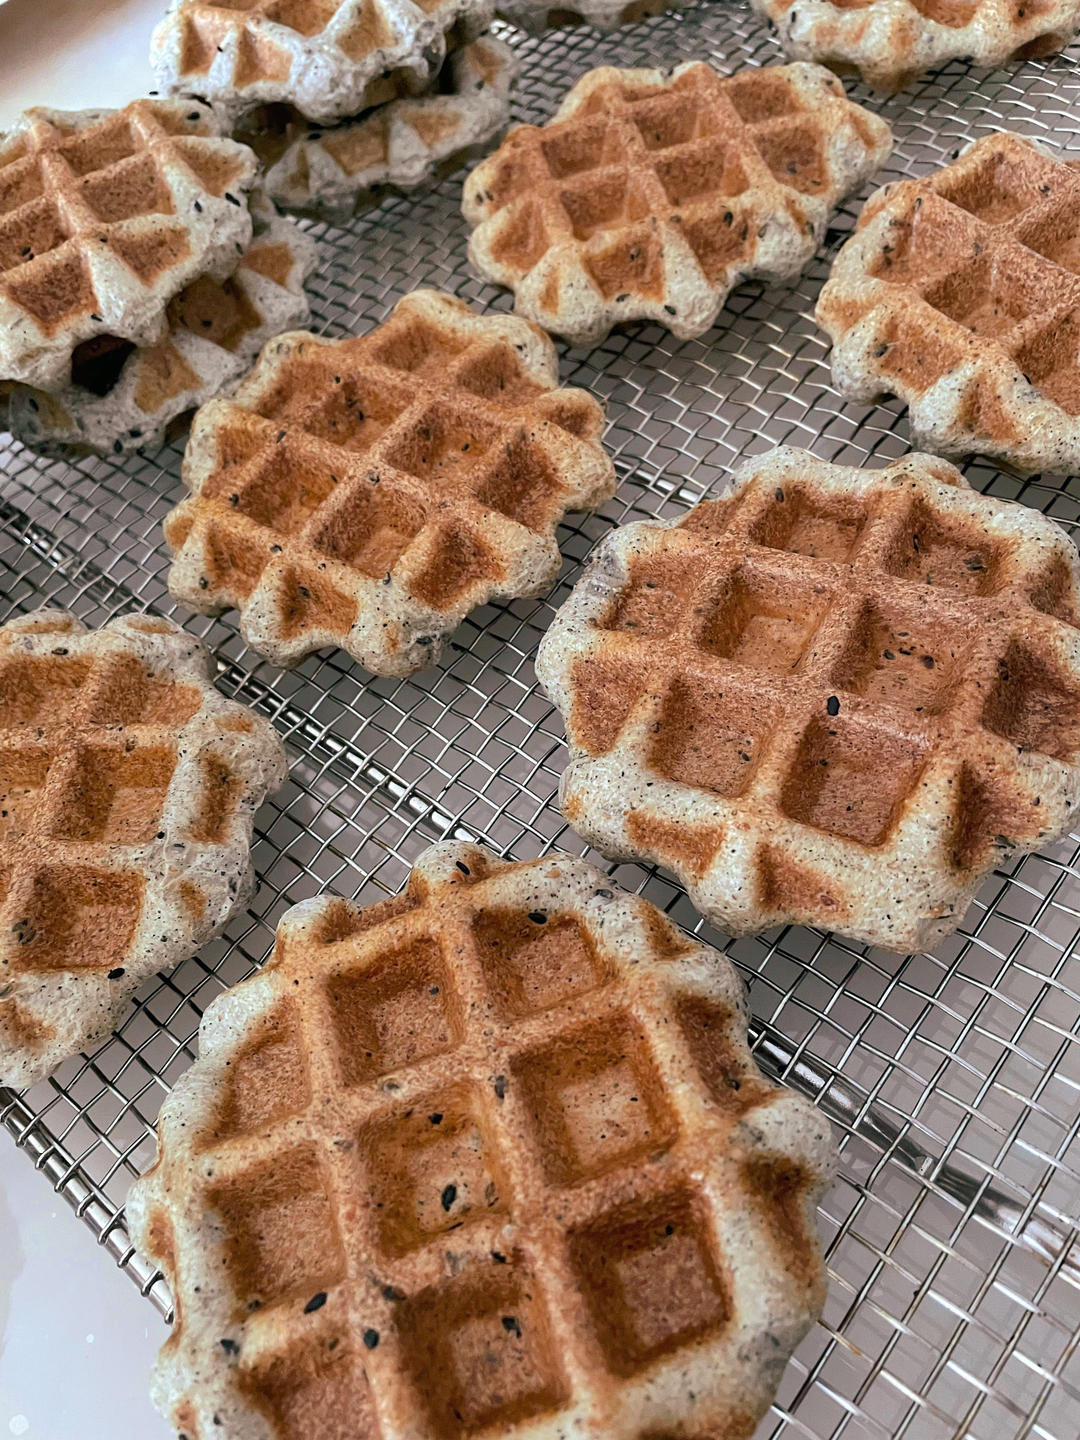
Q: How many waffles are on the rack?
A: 12